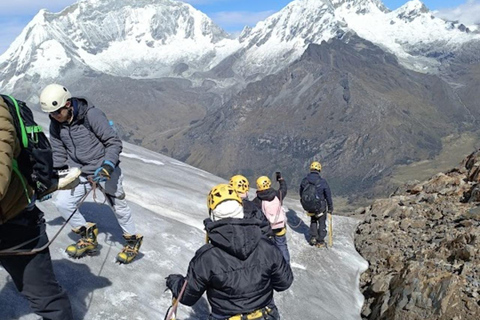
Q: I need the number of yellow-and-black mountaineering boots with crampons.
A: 2